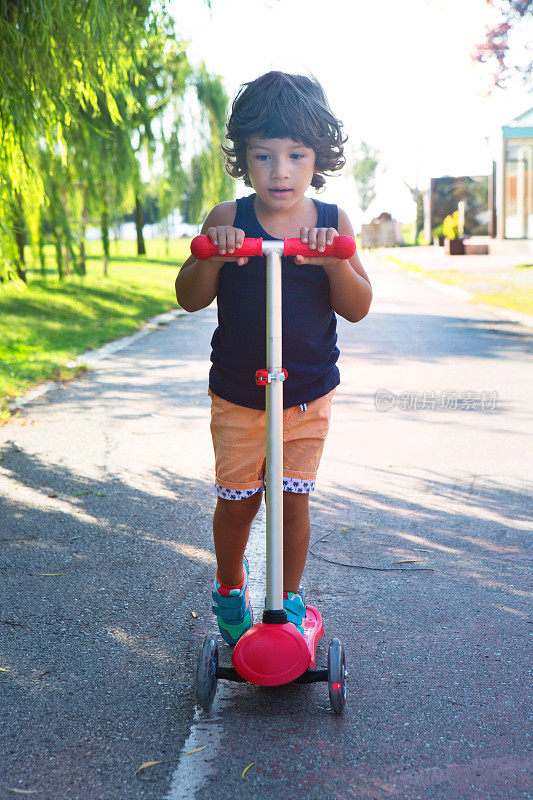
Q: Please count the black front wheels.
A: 2